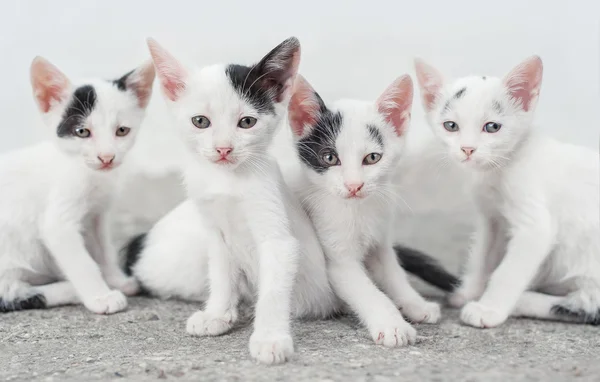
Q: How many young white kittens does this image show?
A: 4